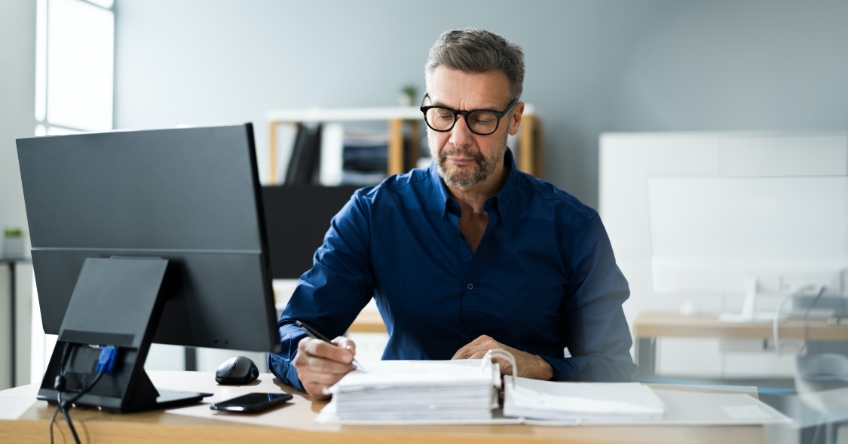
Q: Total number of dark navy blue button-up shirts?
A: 1